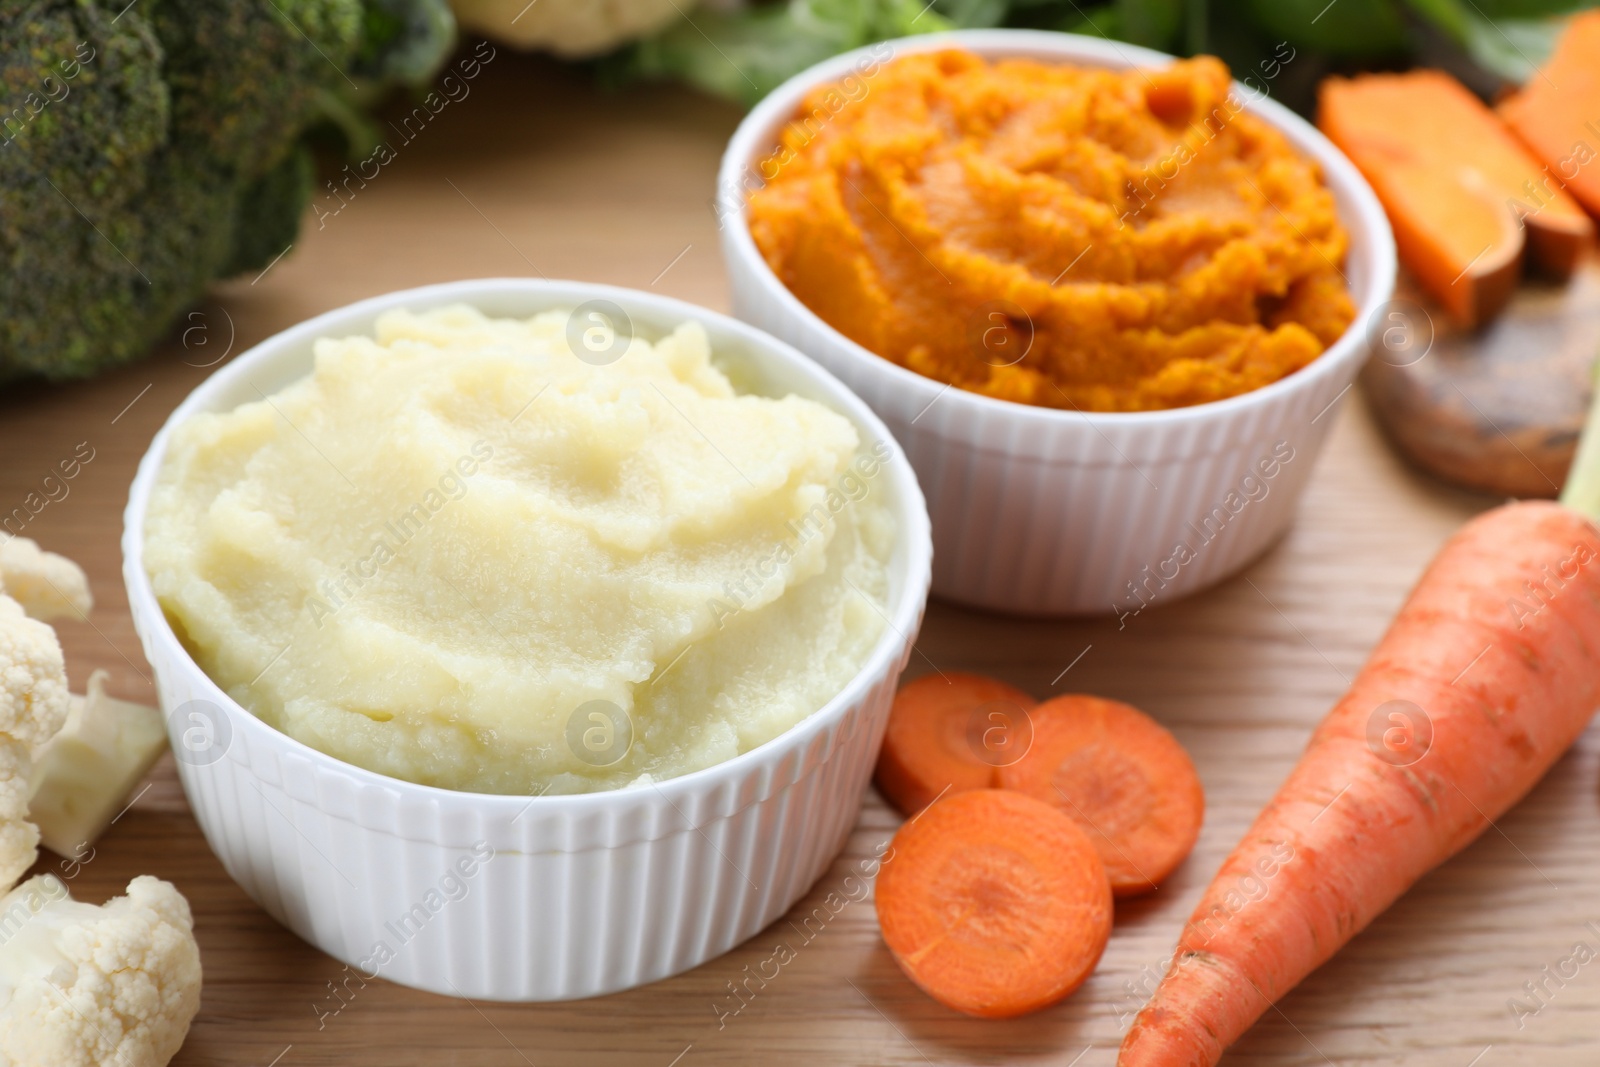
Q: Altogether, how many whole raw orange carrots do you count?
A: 1